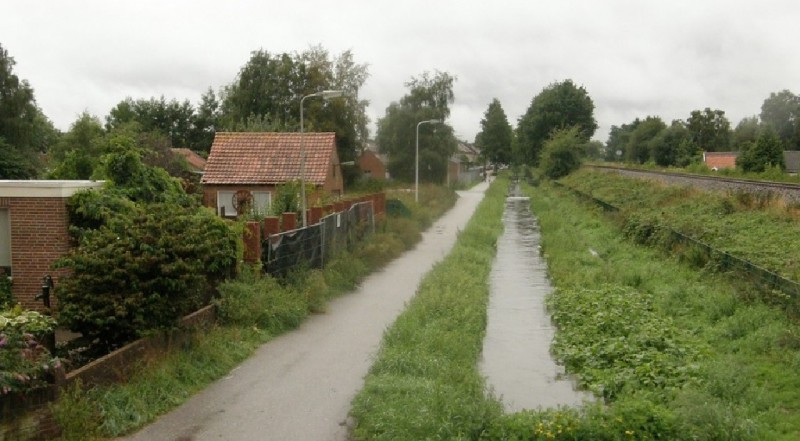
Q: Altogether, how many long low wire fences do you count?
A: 1